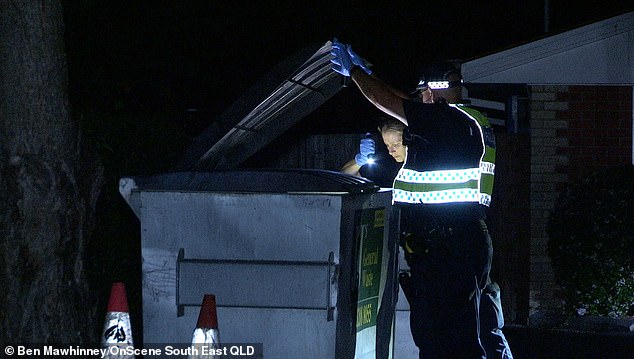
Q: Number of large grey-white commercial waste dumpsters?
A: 1